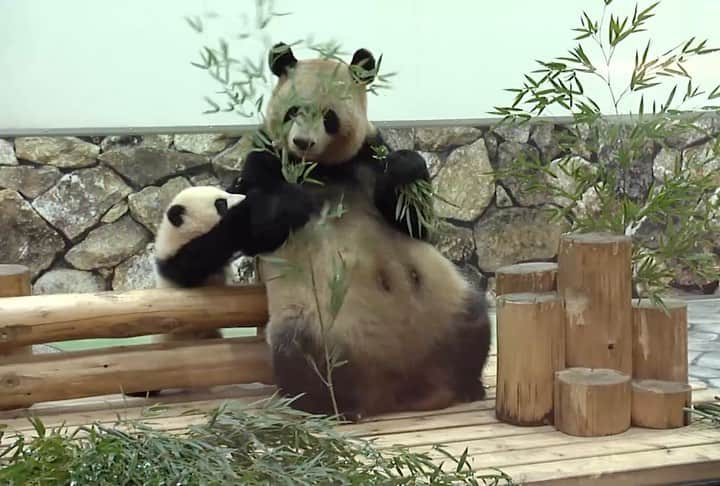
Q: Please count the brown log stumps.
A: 6